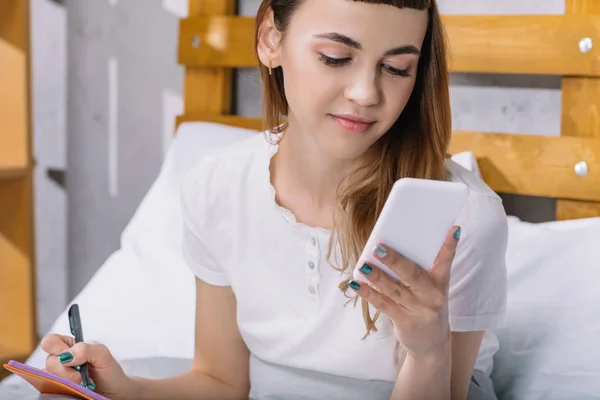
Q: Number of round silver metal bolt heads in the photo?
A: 3